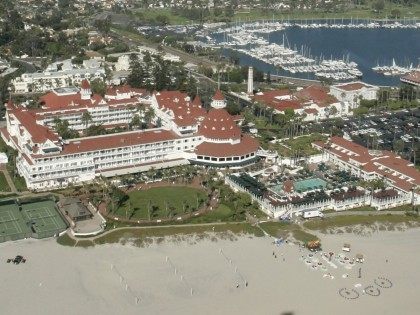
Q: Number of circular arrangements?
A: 3